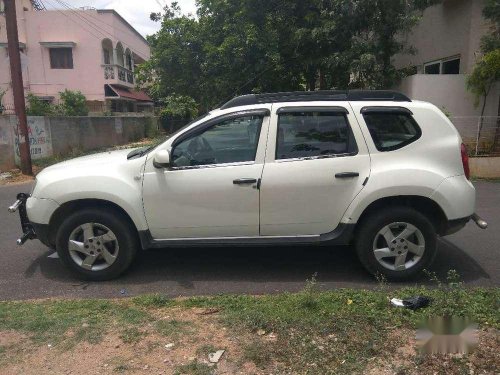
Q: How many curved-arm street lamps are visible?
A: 0